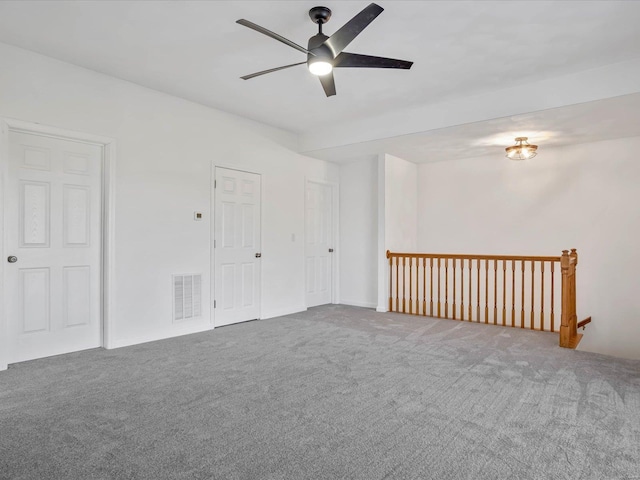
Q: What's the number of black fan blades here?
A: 5